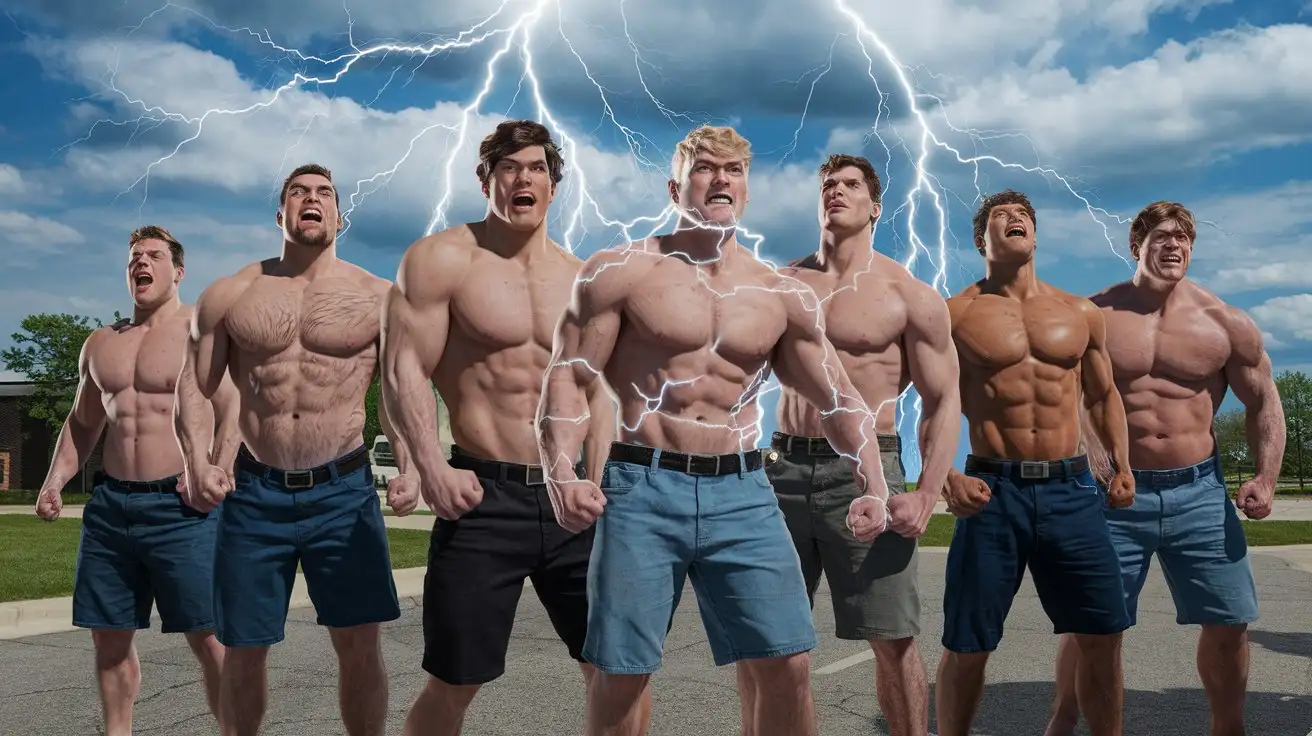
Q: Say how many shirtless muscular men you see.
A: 7